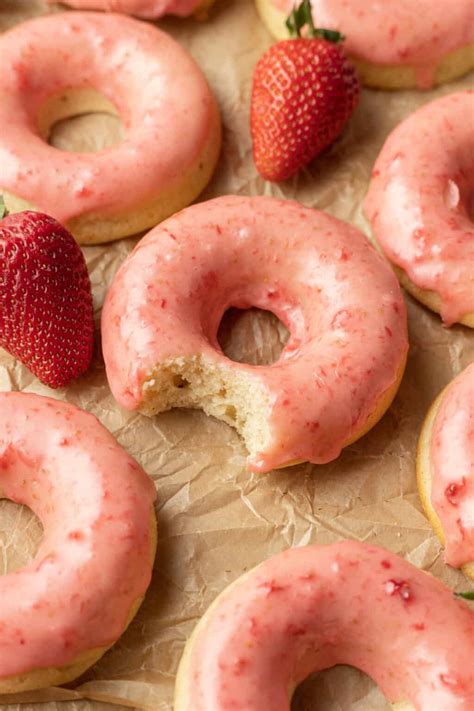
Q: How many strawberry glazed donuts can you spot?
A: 8